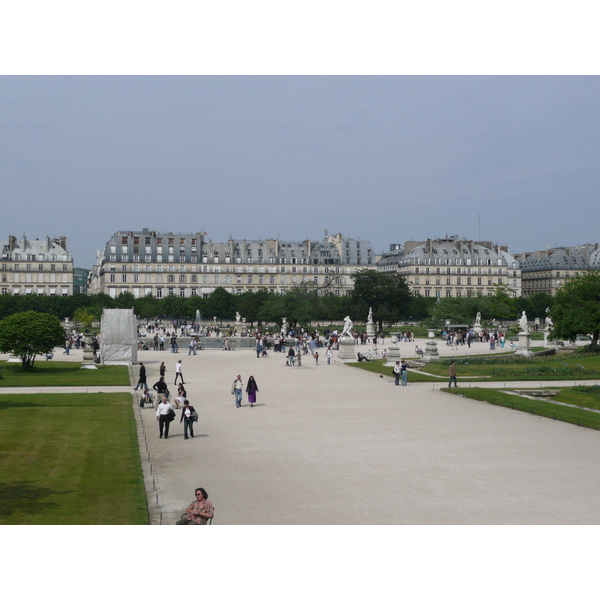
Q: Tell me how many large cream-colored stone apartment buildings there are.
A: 4